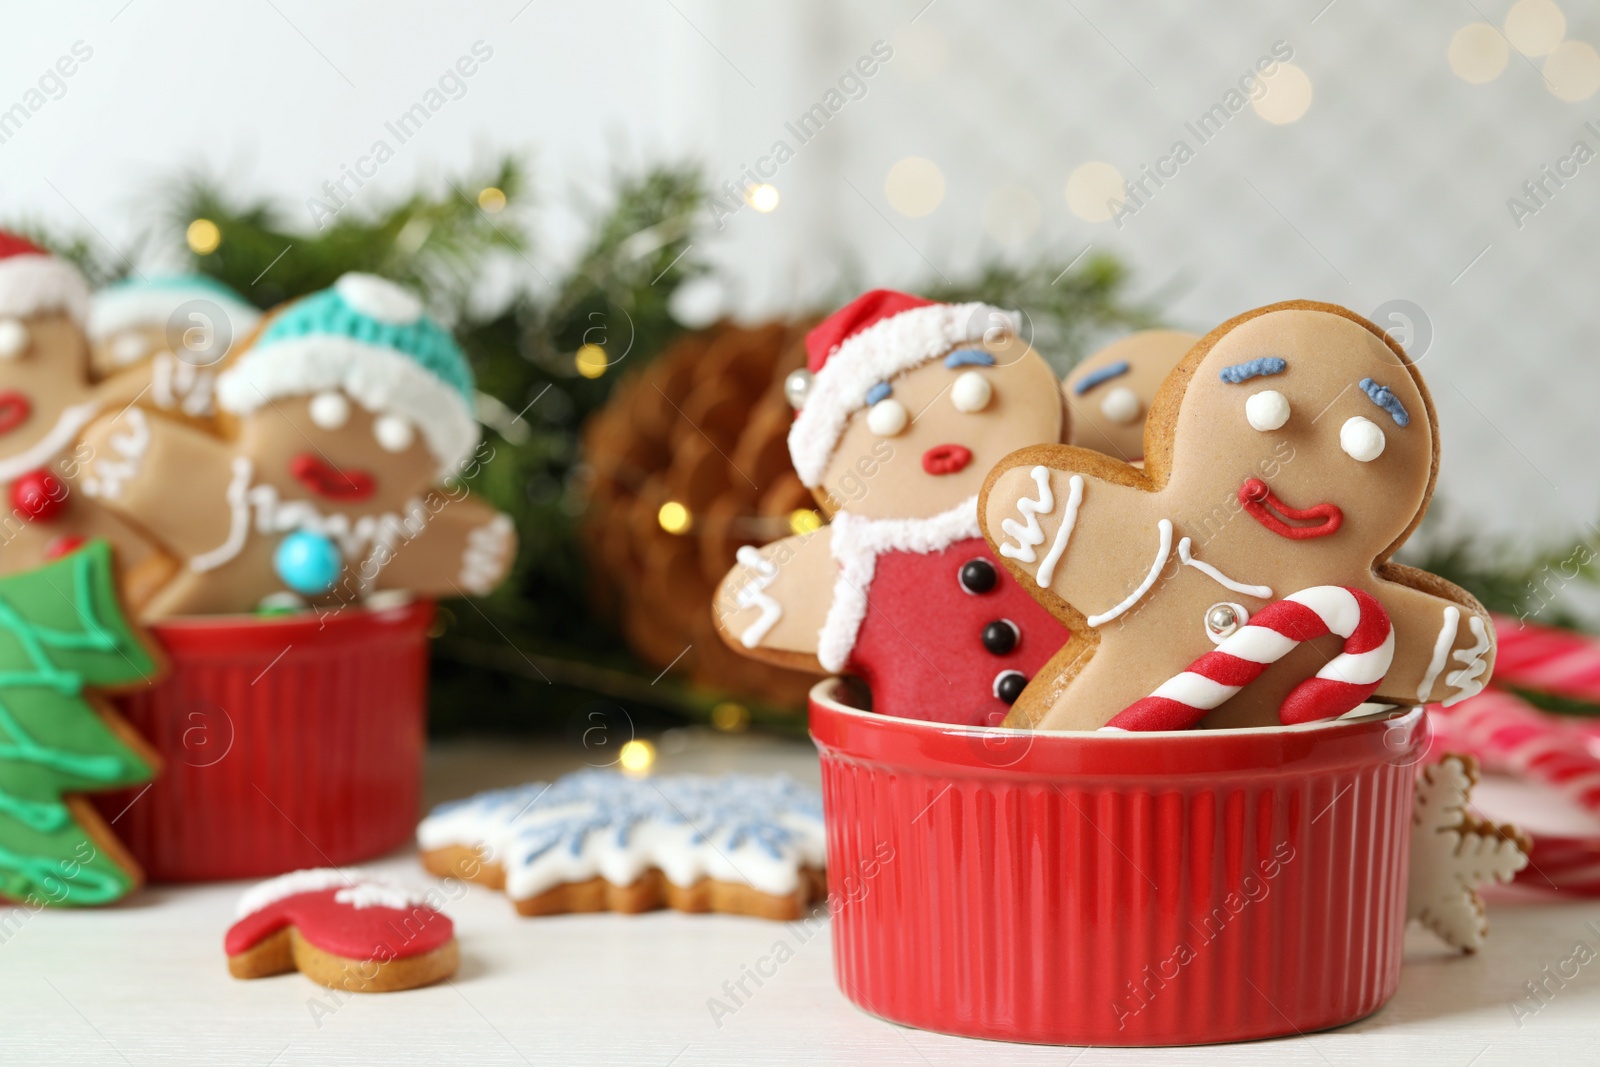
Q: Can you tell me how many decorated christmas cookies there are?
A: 10